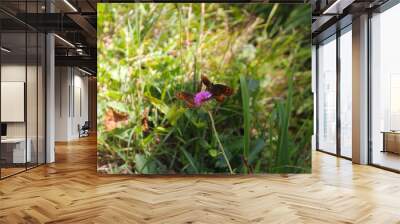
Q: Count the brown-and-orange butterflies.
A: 2